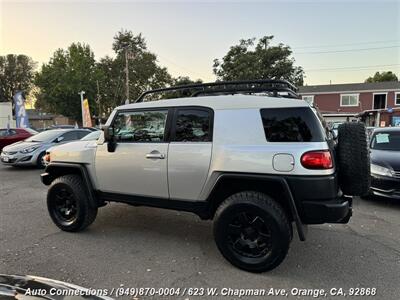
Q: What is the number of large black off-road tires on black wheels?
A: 2